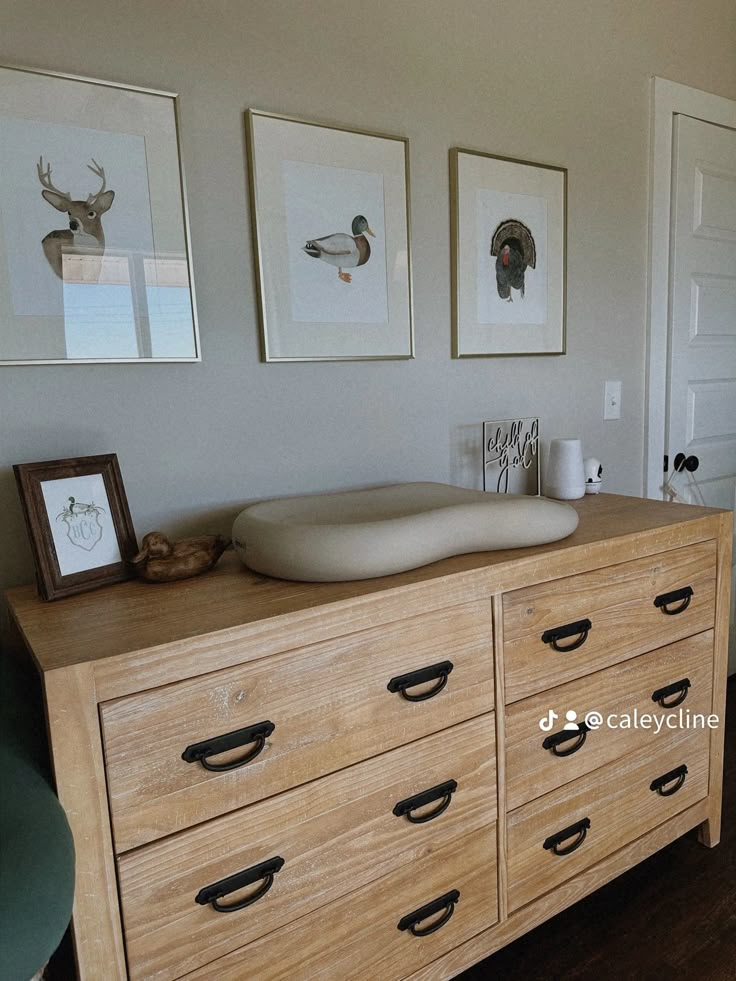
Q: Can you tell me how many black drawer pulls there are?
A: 11